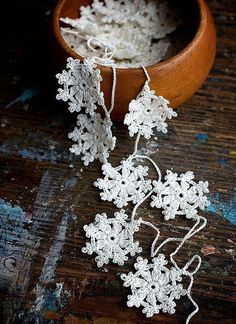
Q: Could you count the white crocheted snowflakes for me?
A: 7